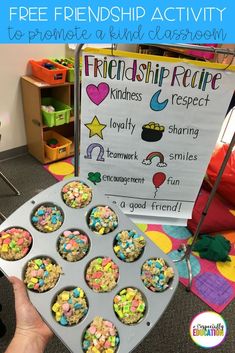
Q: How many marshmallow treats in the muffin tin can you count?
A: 12